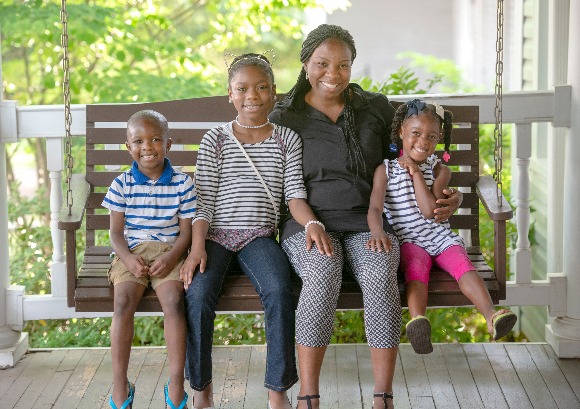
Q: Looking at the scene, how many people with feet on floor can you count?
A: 3